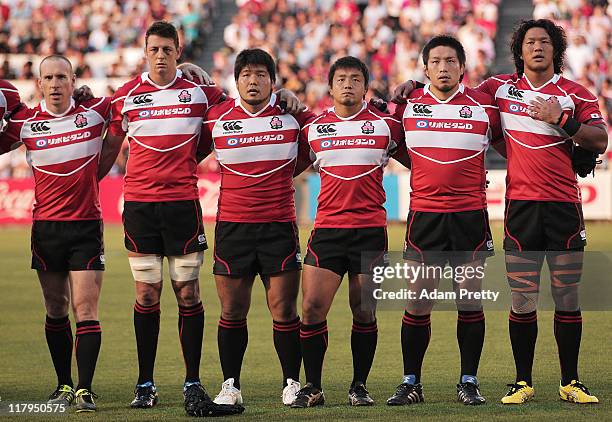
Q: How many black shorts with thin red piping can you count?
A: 6